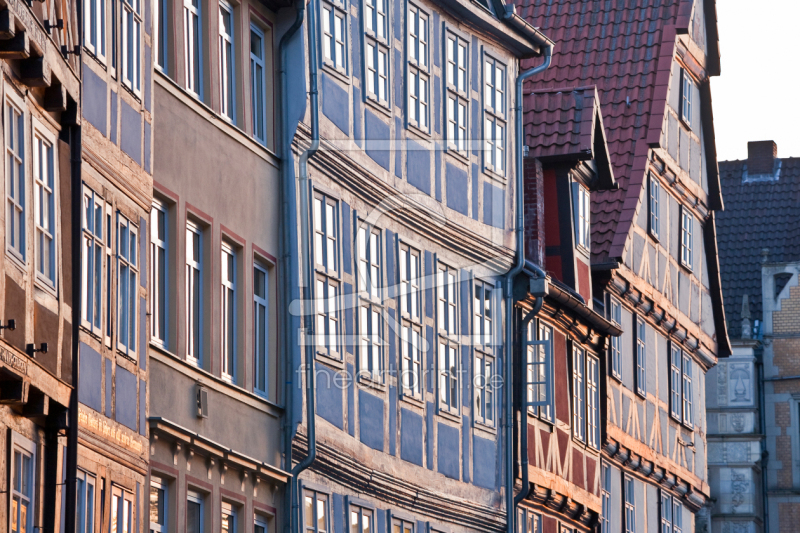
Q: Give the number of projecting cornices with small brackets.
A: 1